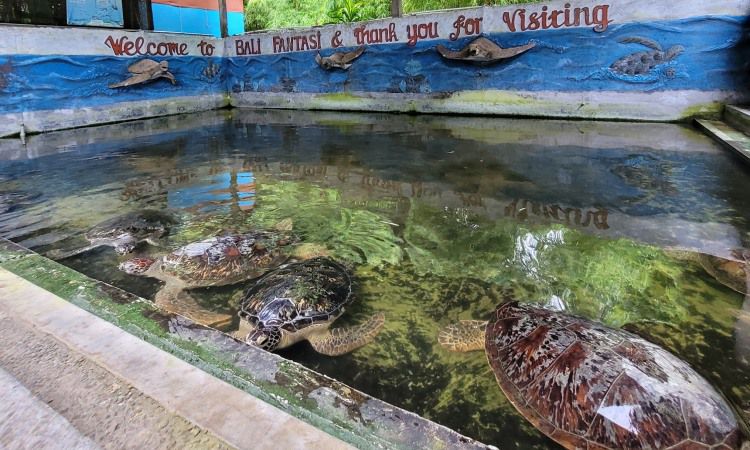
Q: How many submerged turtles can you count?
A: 5